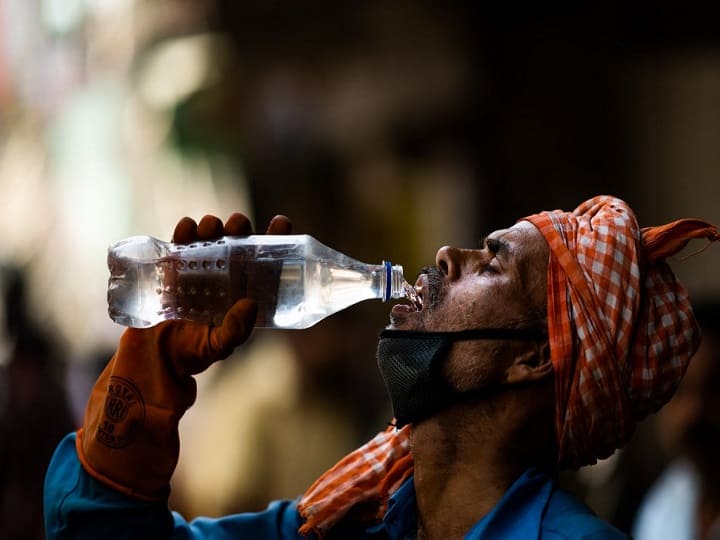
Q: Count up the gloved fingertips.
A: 5